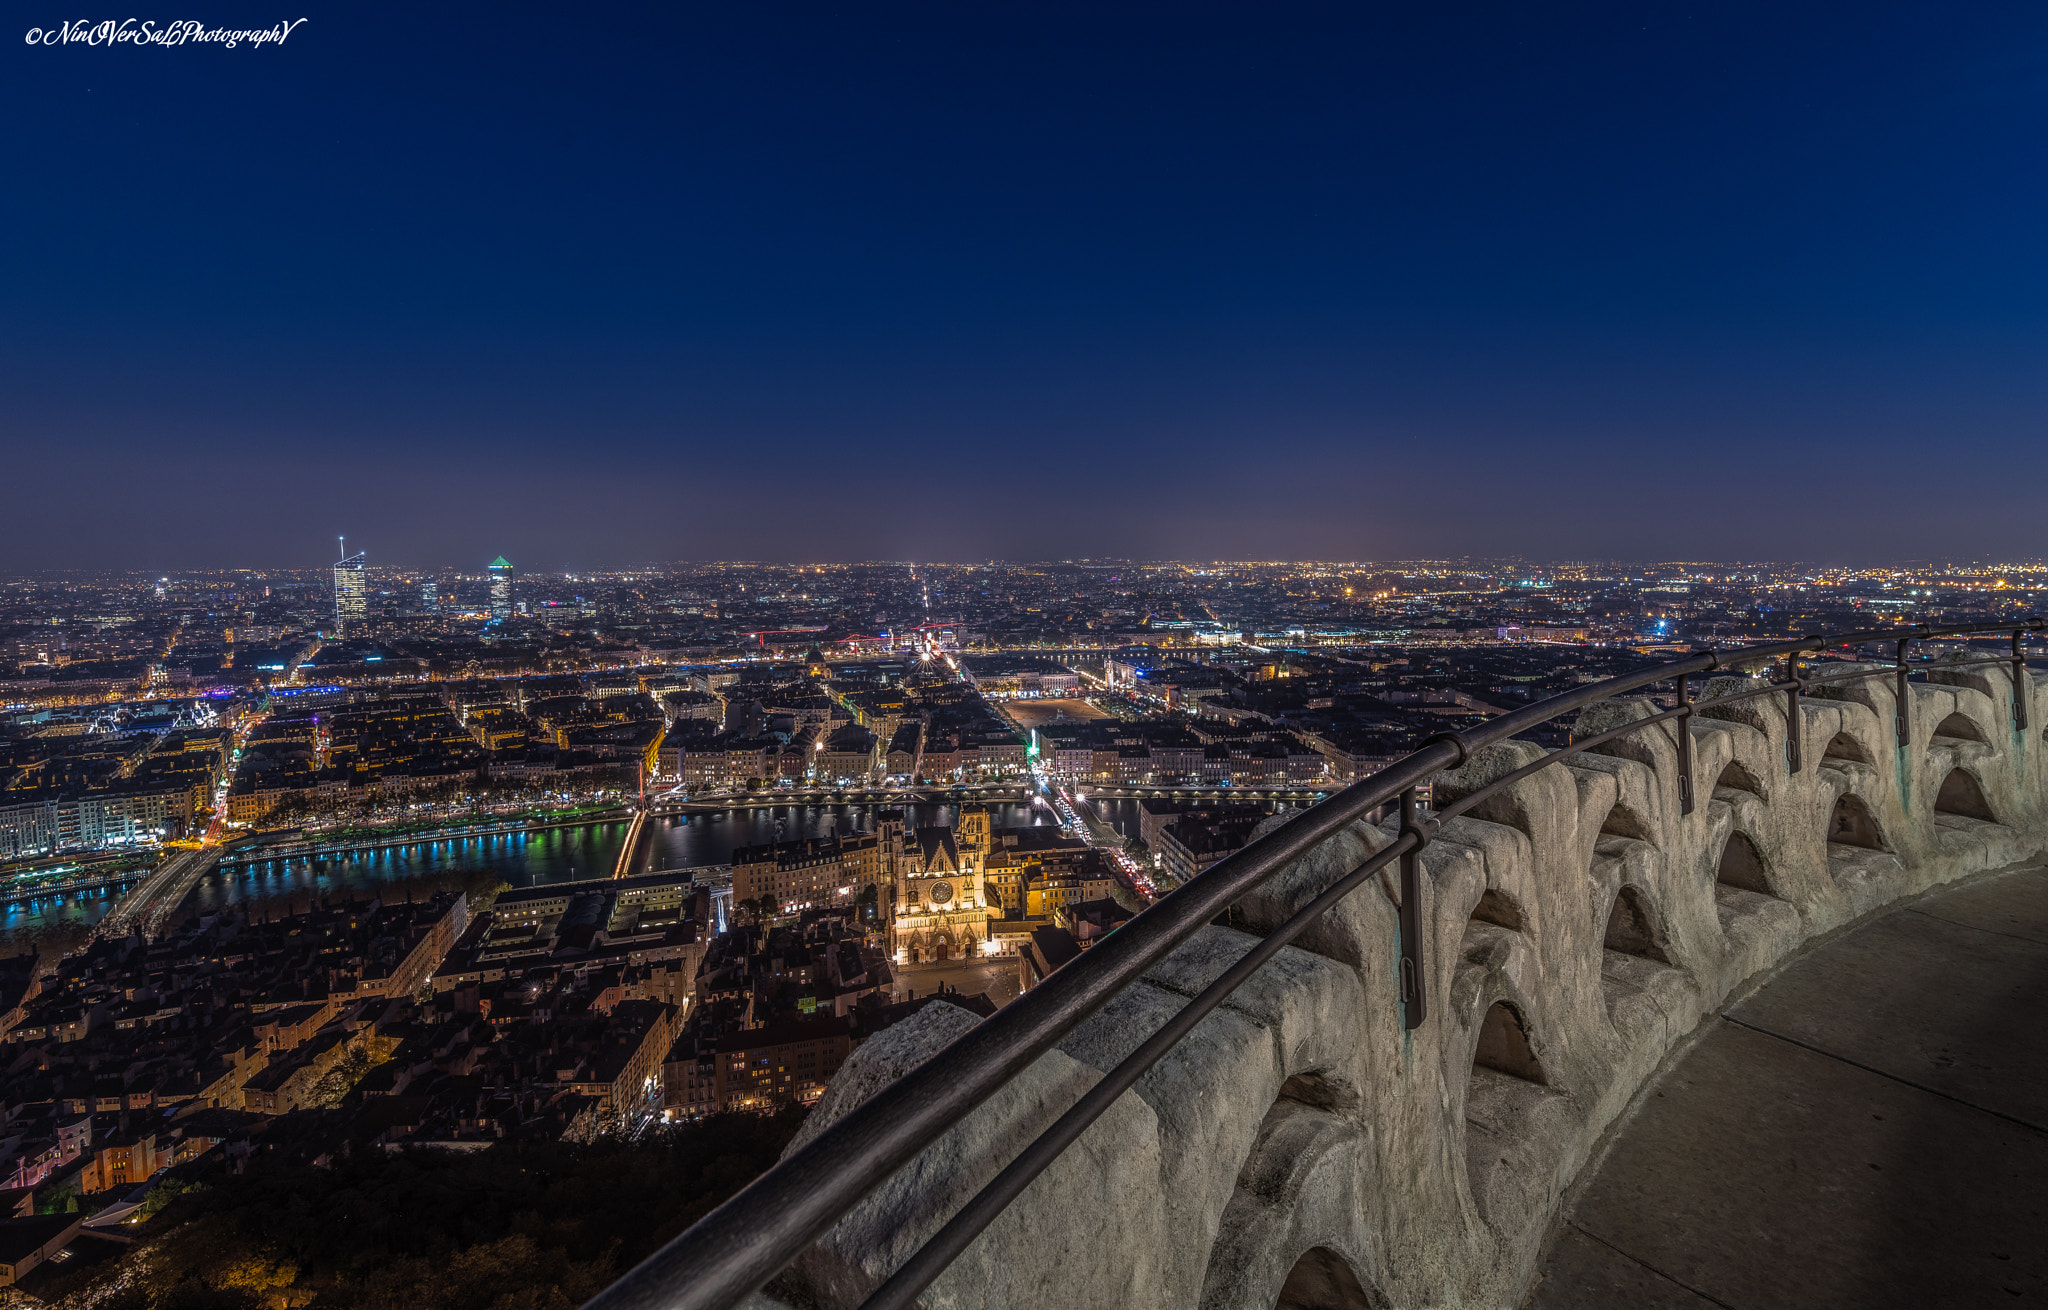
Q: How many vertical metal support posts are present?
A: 5